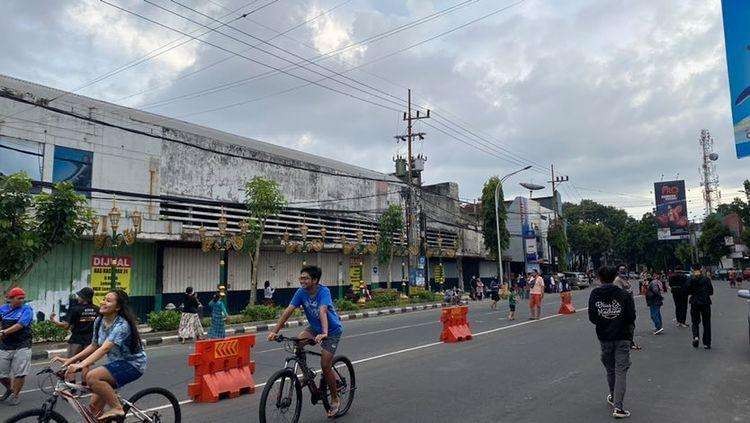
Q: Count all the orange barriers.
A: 3